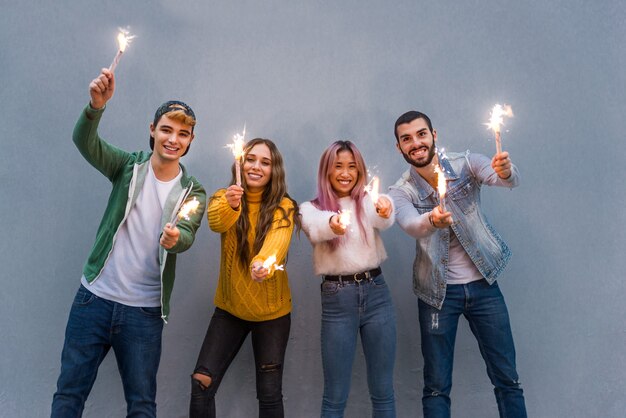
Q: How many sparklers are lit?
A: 8